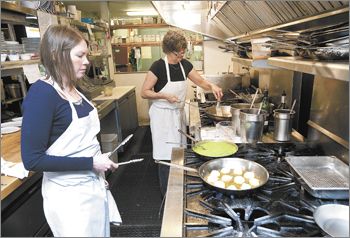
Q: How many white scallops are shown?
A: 11